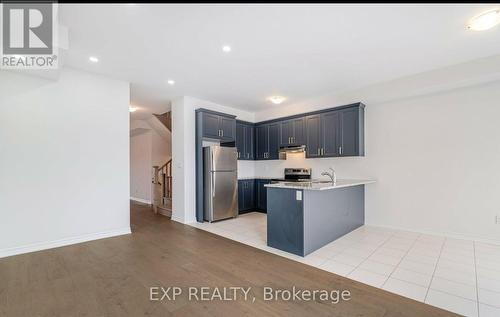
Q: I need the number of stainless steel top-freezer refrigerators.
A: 1